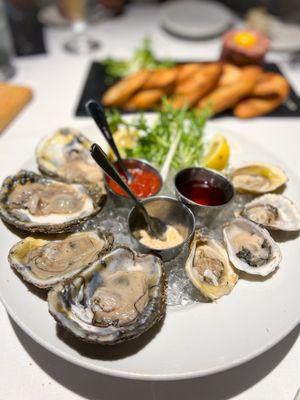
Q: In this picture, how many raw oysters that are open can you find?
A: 8